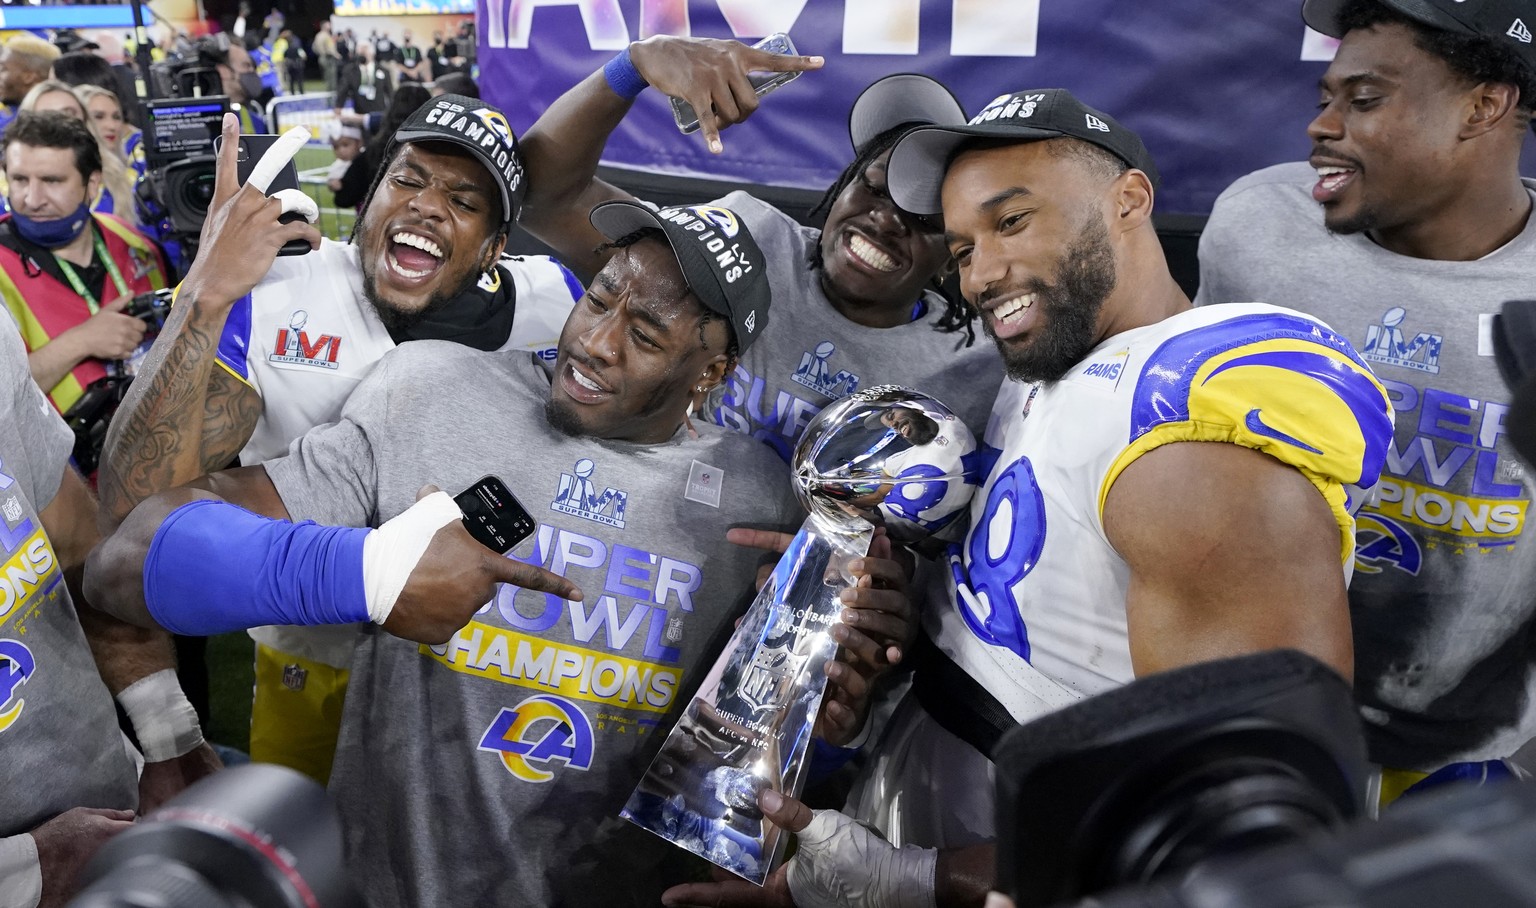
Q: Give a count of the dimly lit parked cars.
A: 0